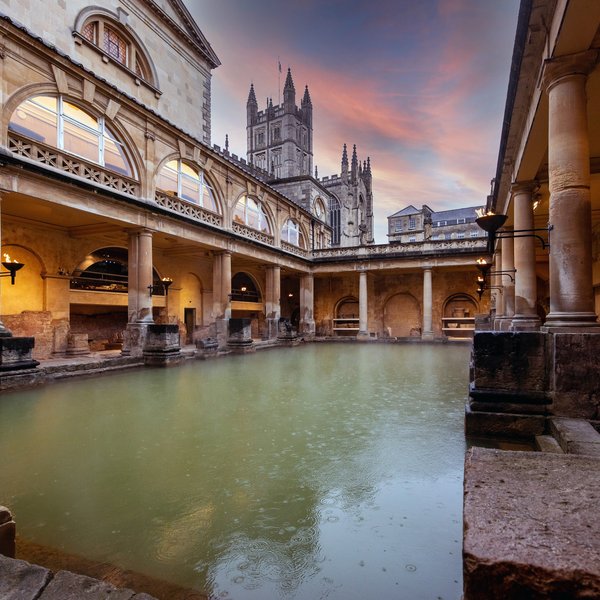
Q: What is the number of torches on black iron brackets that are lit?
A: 8